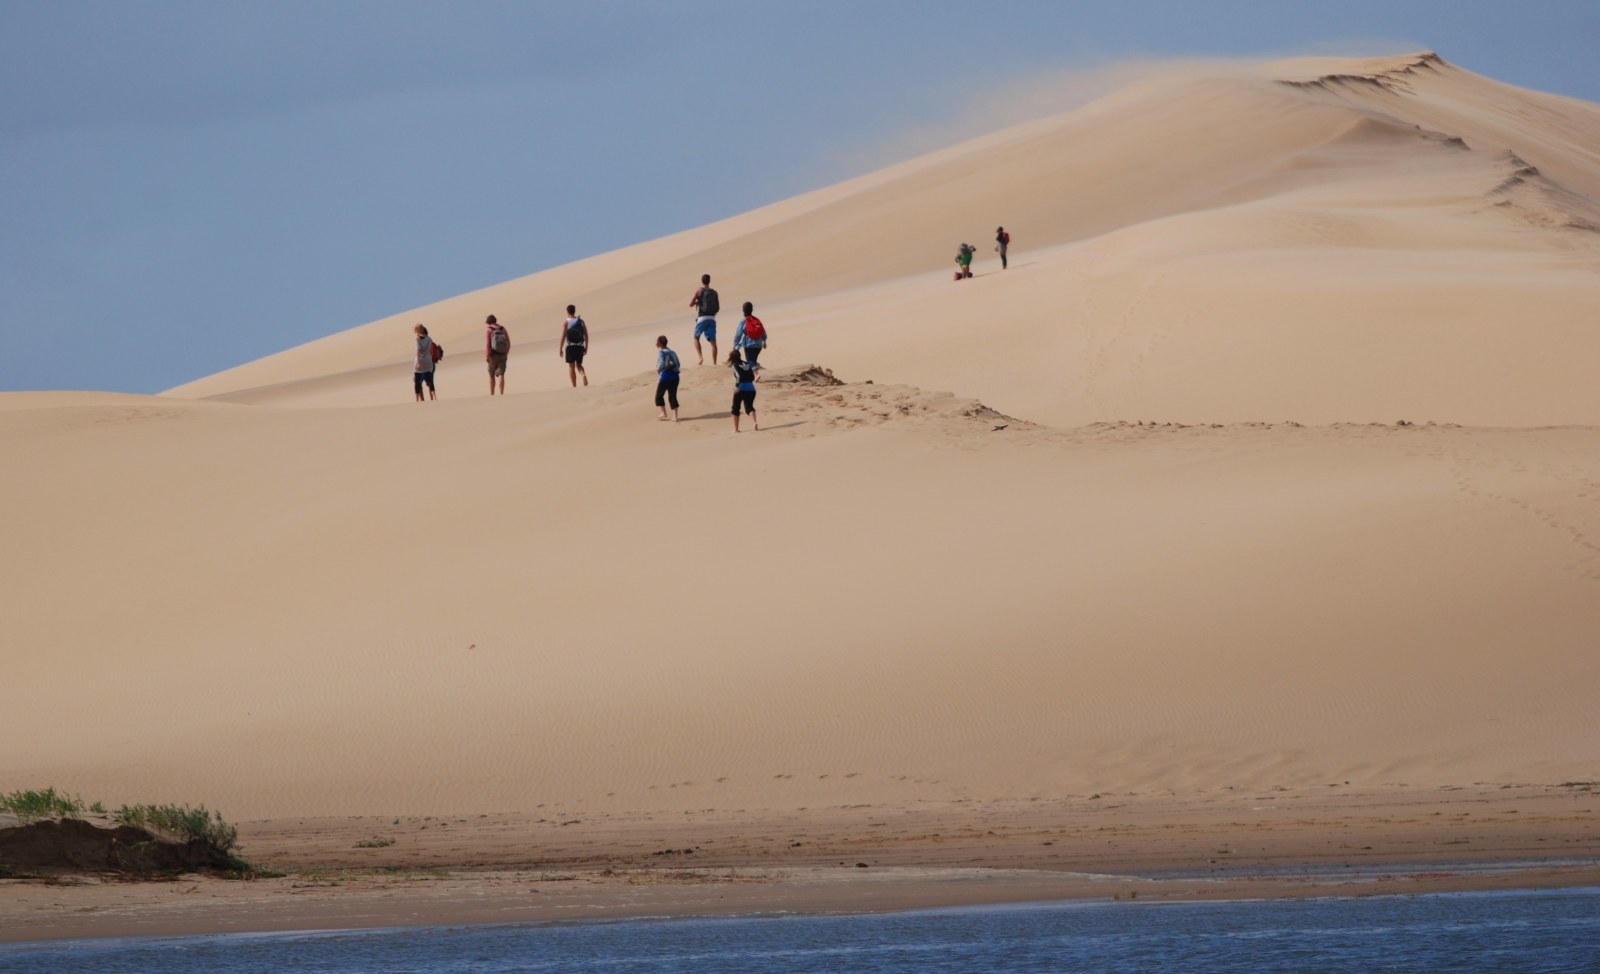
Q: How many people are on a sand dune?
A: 9